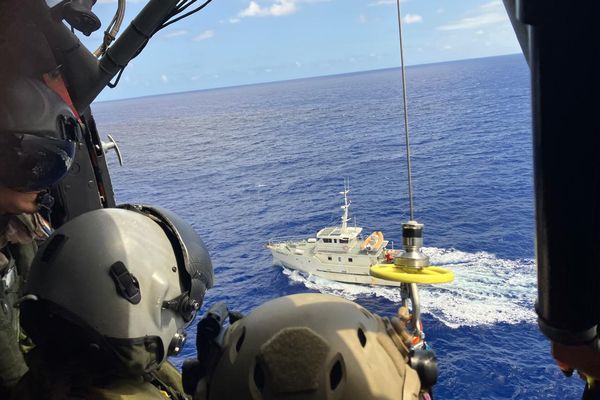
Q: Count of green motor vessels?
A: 0